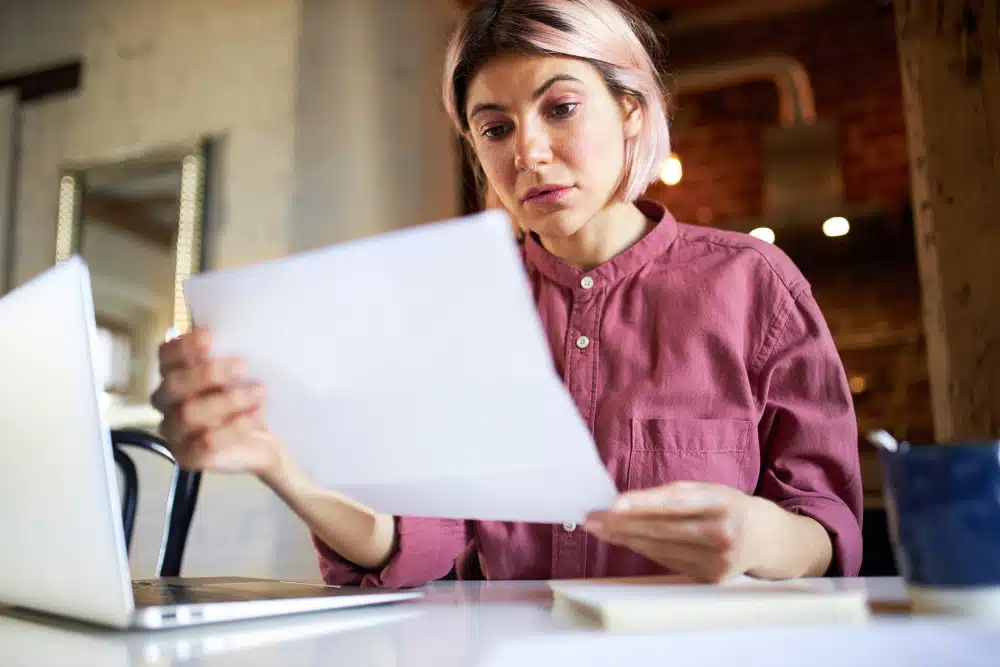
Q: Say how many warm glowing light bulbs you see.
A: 3